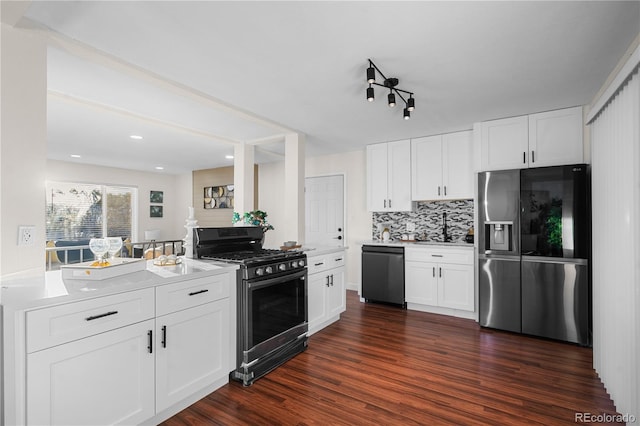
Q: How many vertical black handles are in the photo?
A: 12